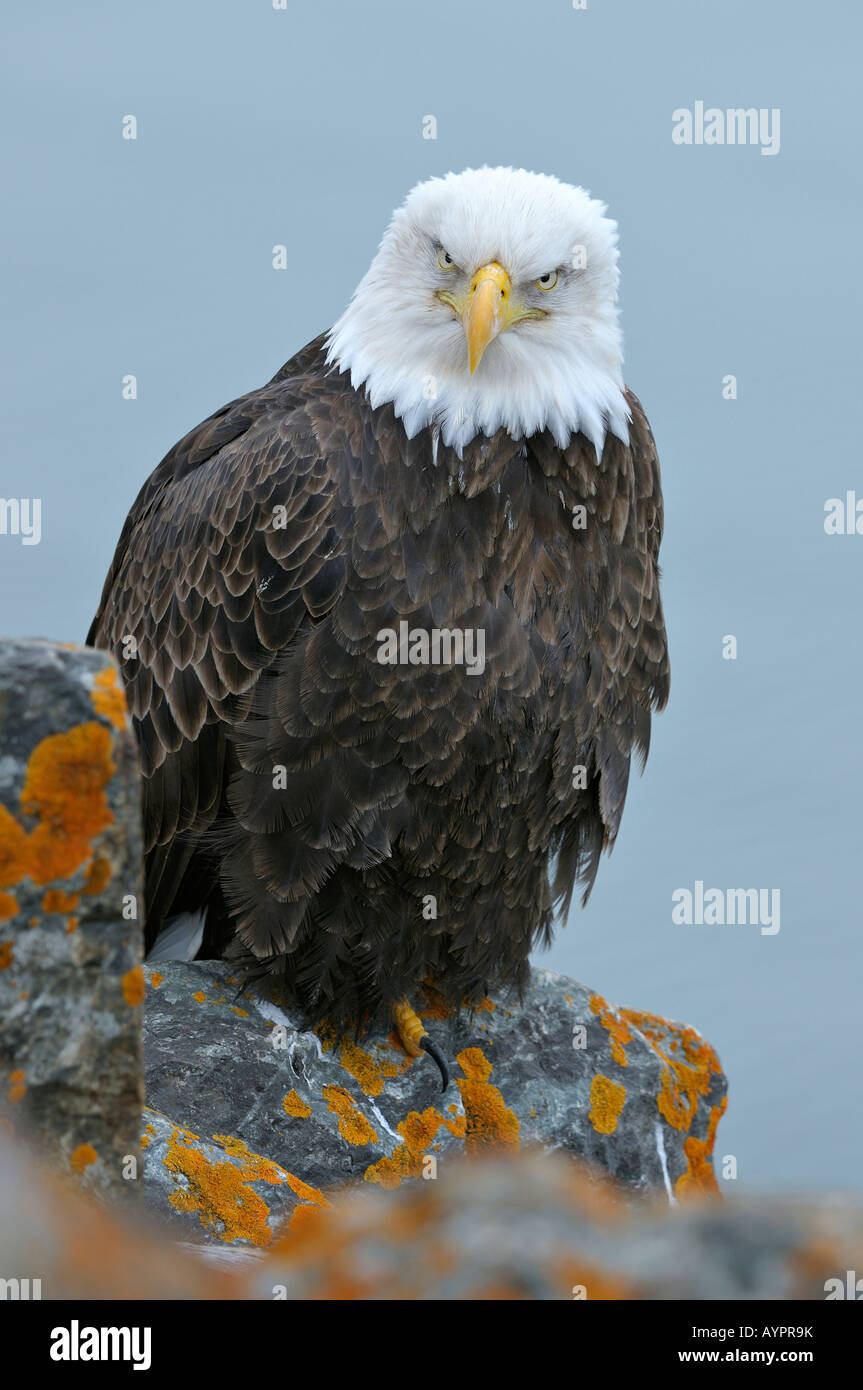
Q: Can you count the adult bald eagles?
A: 1